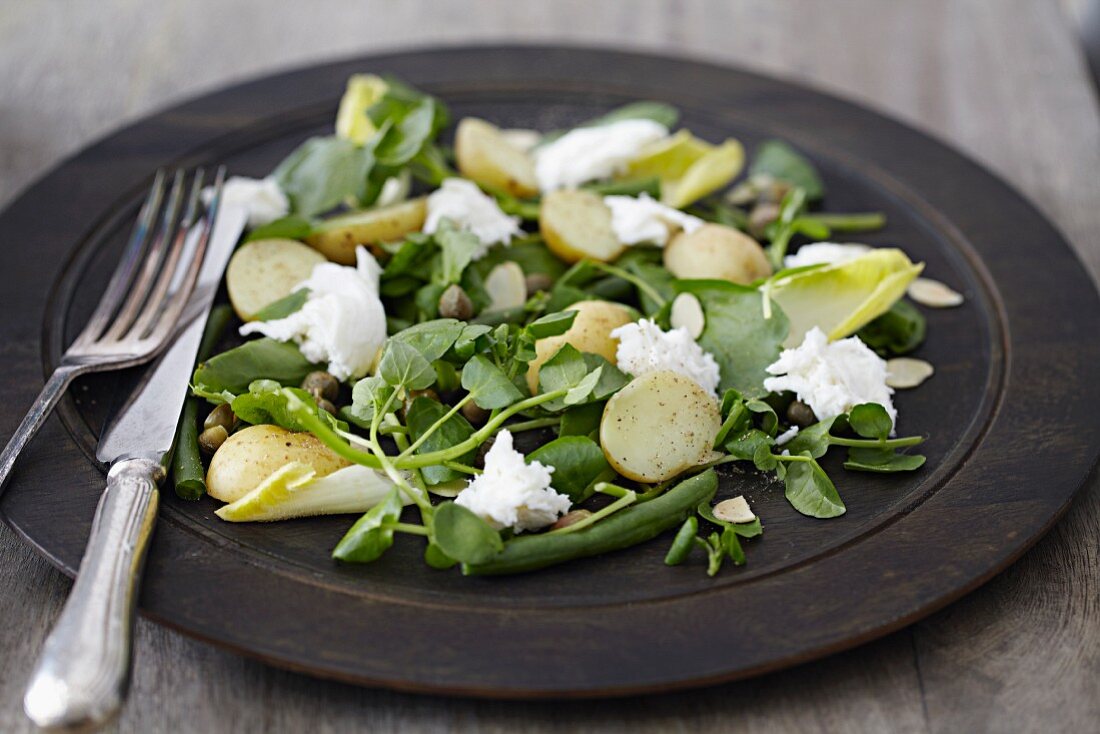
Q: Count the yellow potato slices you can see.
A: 8